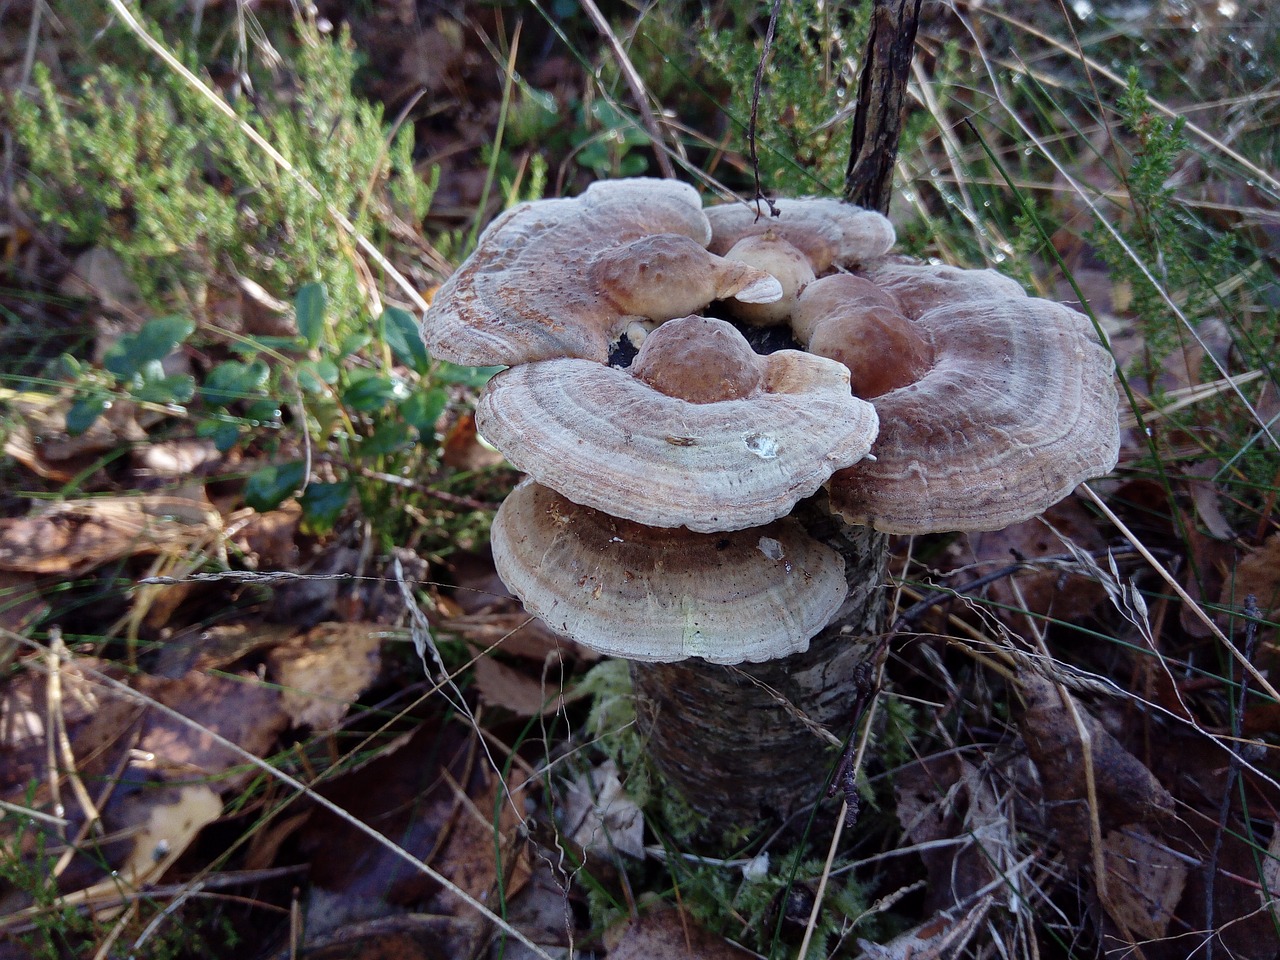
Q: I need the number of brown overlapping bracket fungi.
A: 5